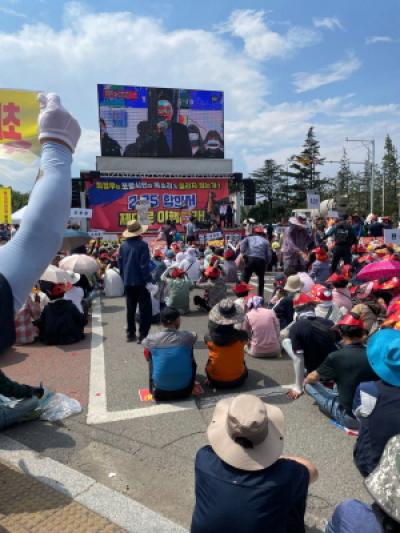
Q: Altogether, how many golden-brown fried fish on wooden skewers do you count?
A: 0